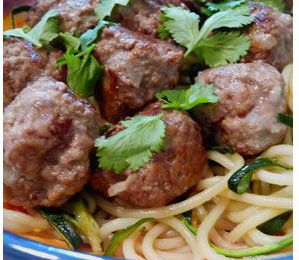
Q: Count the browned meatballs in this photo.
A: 8